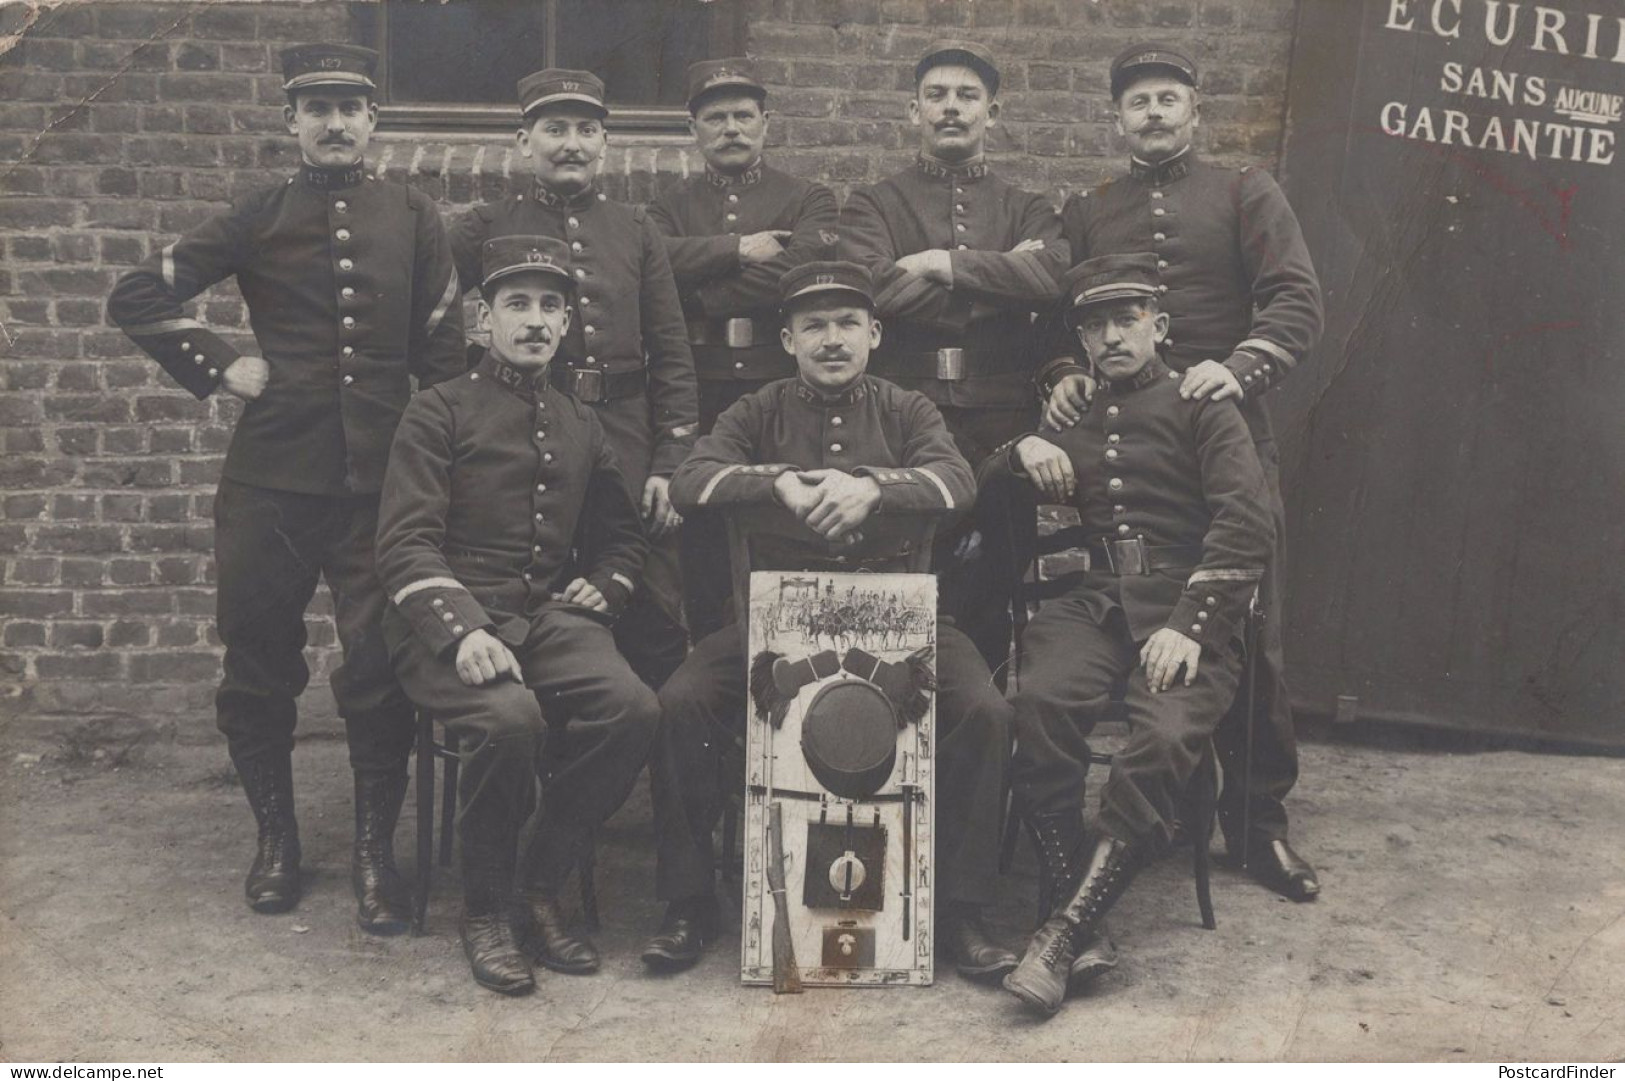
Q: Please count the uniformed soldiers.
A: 8